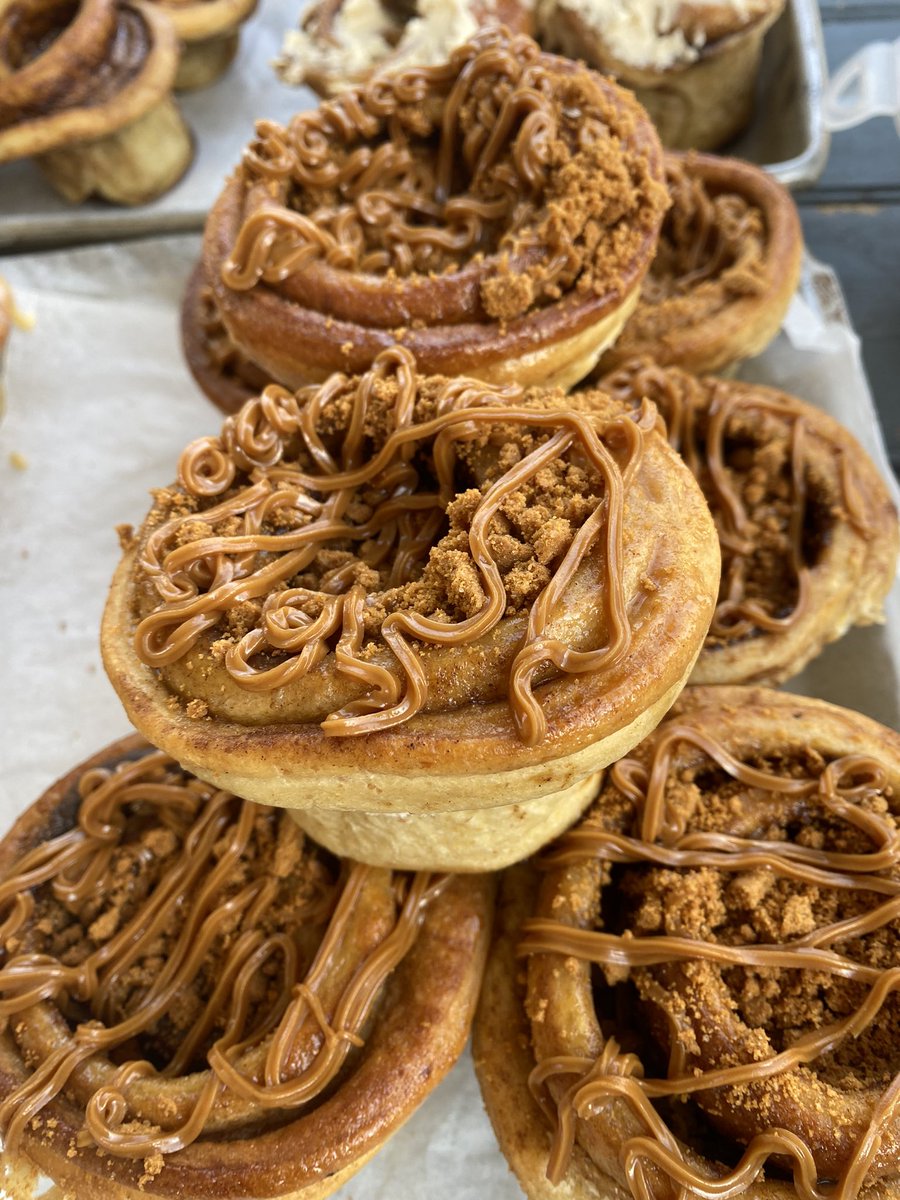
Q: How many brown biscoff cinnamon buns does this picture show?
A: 7